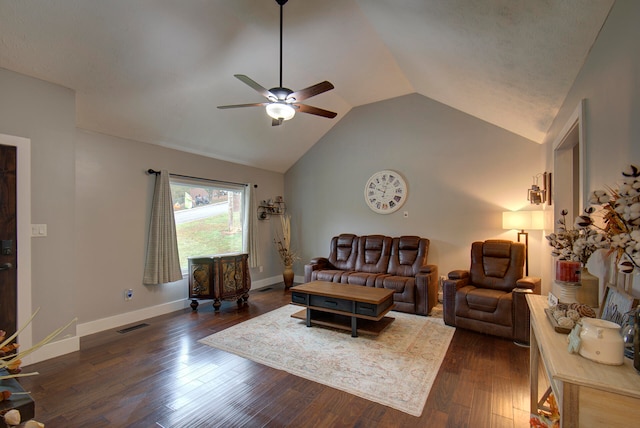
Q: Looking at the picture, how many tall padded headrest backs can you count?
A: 4